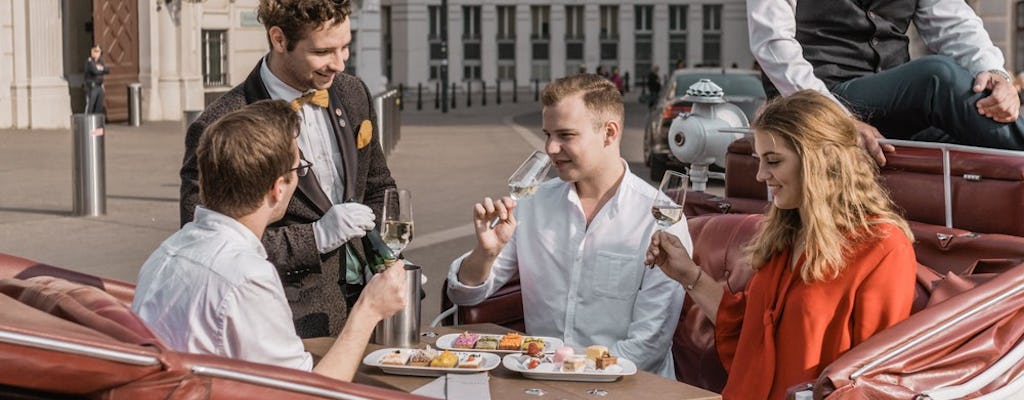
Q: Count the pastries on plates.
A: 14